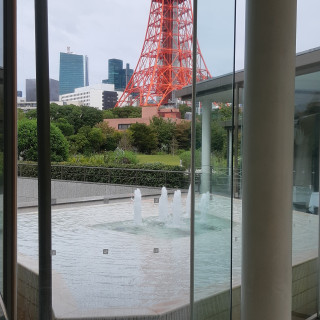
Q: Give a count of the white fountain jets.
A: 5